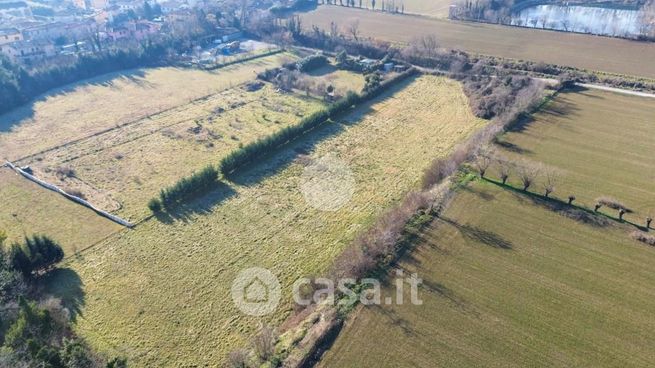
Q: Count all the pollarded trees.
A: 8